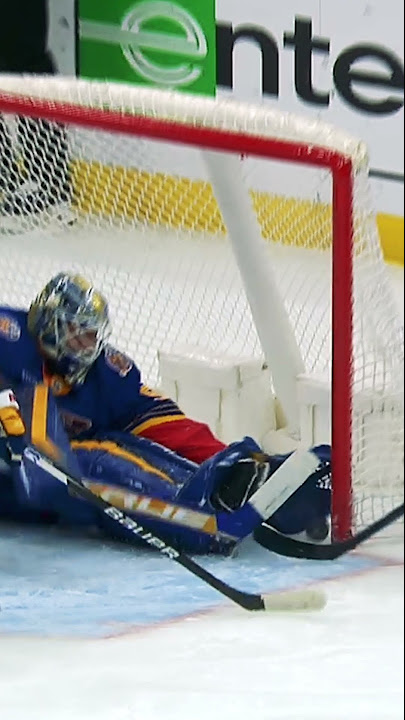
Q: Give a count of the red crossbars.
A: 1